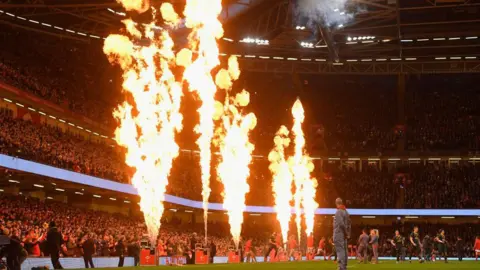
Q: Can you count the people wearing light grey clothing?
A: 3